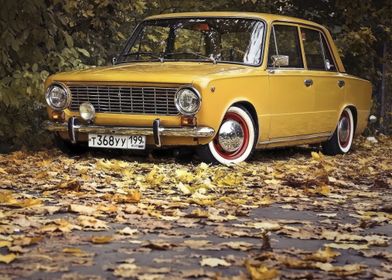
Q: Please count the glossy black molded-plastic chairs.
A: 0